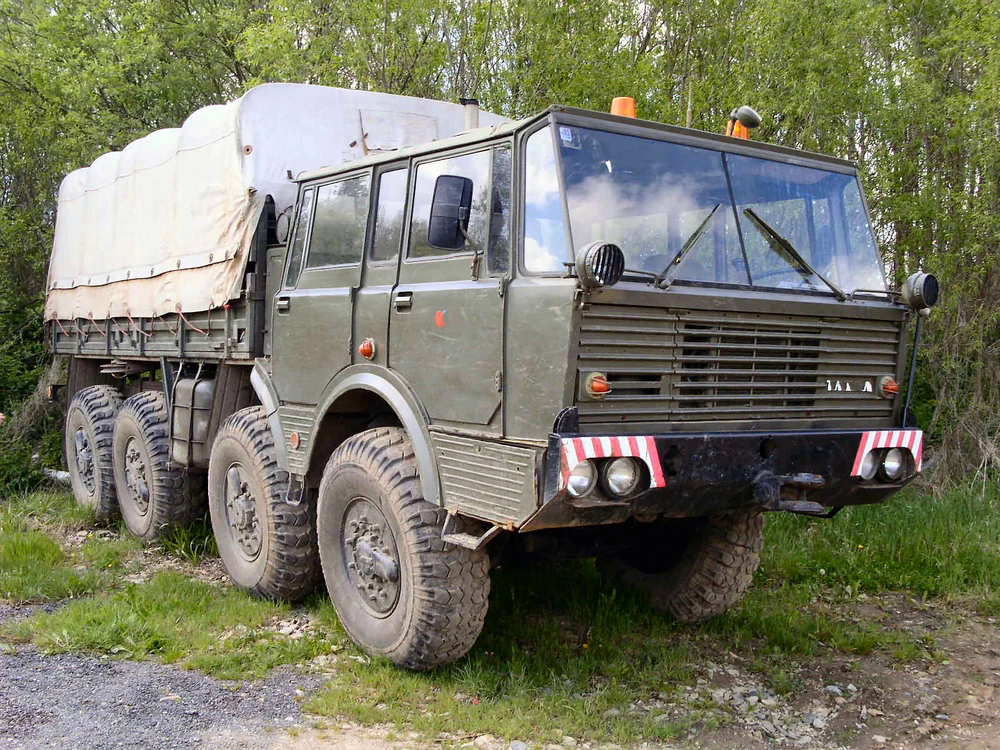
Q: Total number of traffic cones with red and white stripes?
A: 0